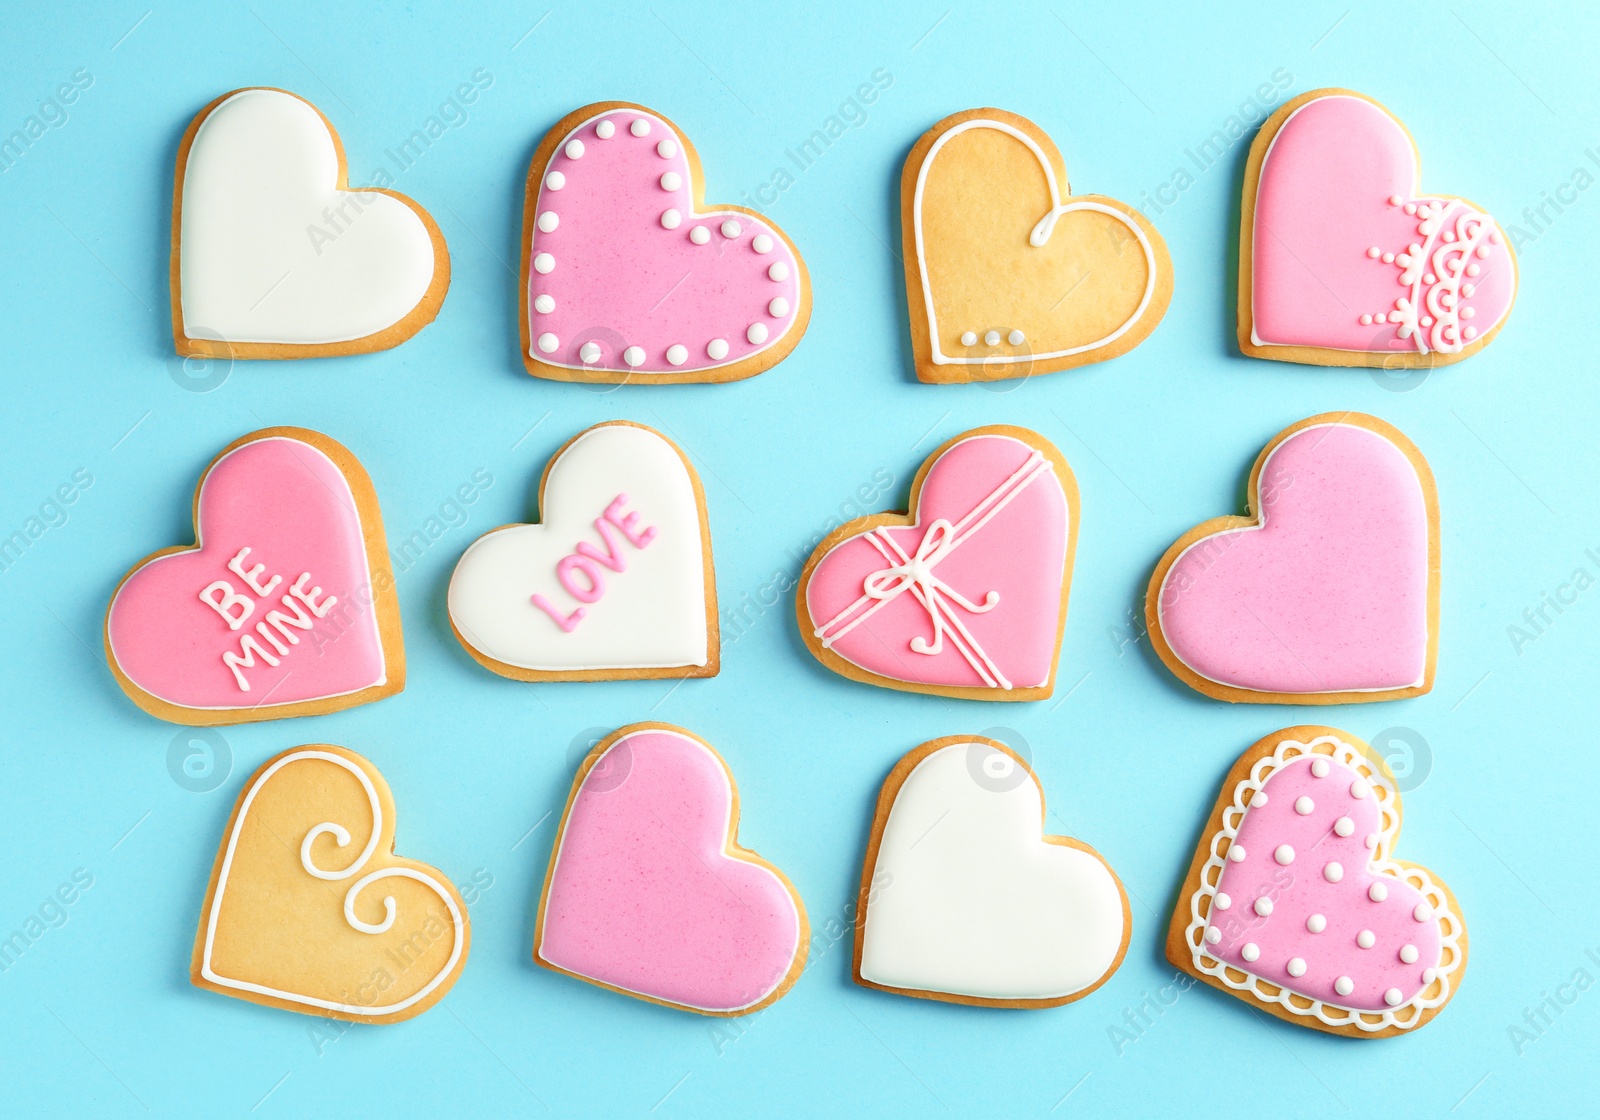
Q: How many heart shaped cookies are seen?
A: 12